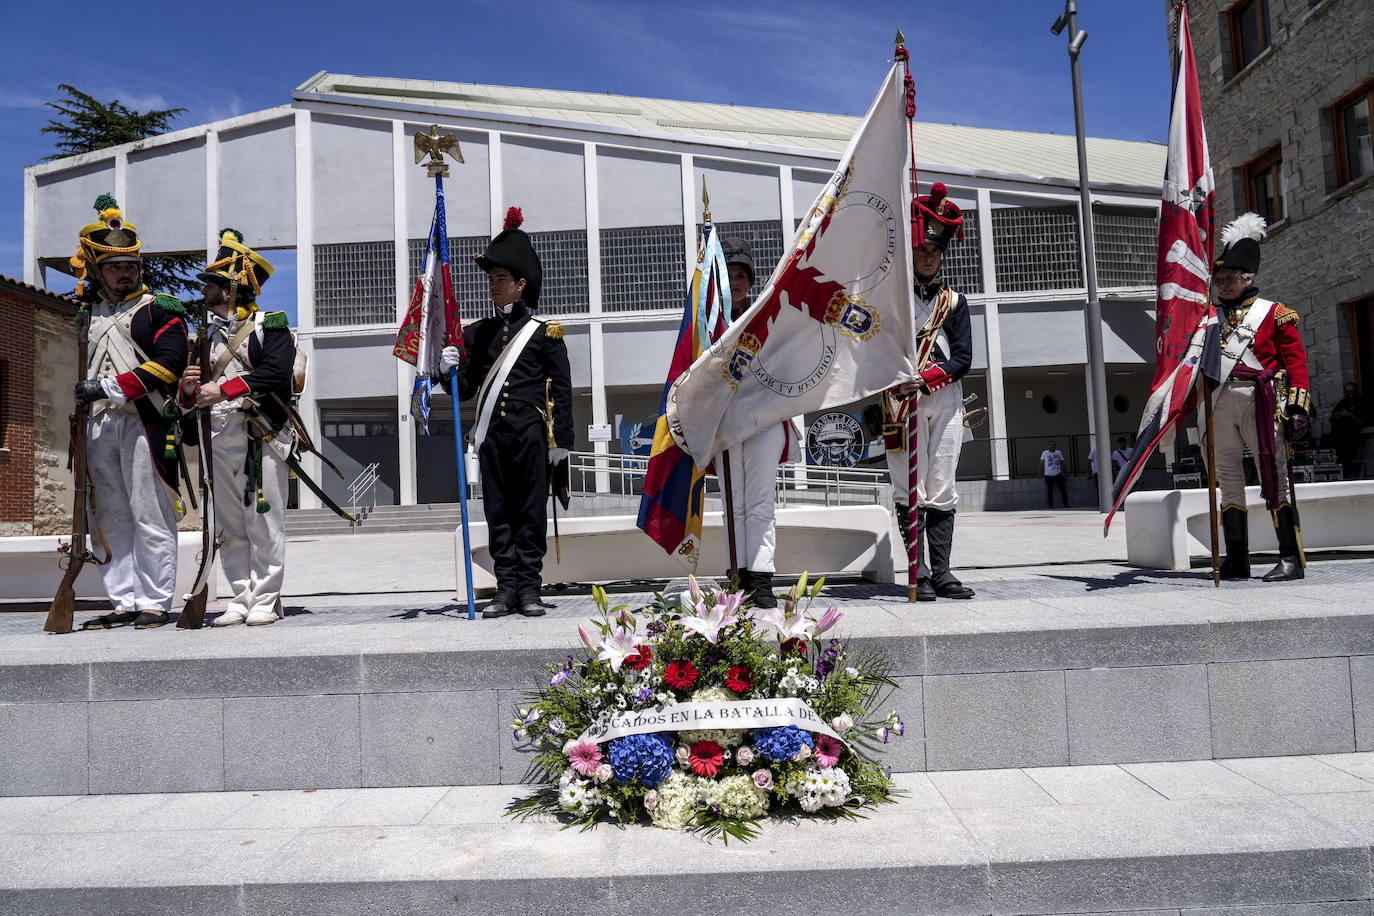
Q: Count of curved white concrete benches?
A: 3